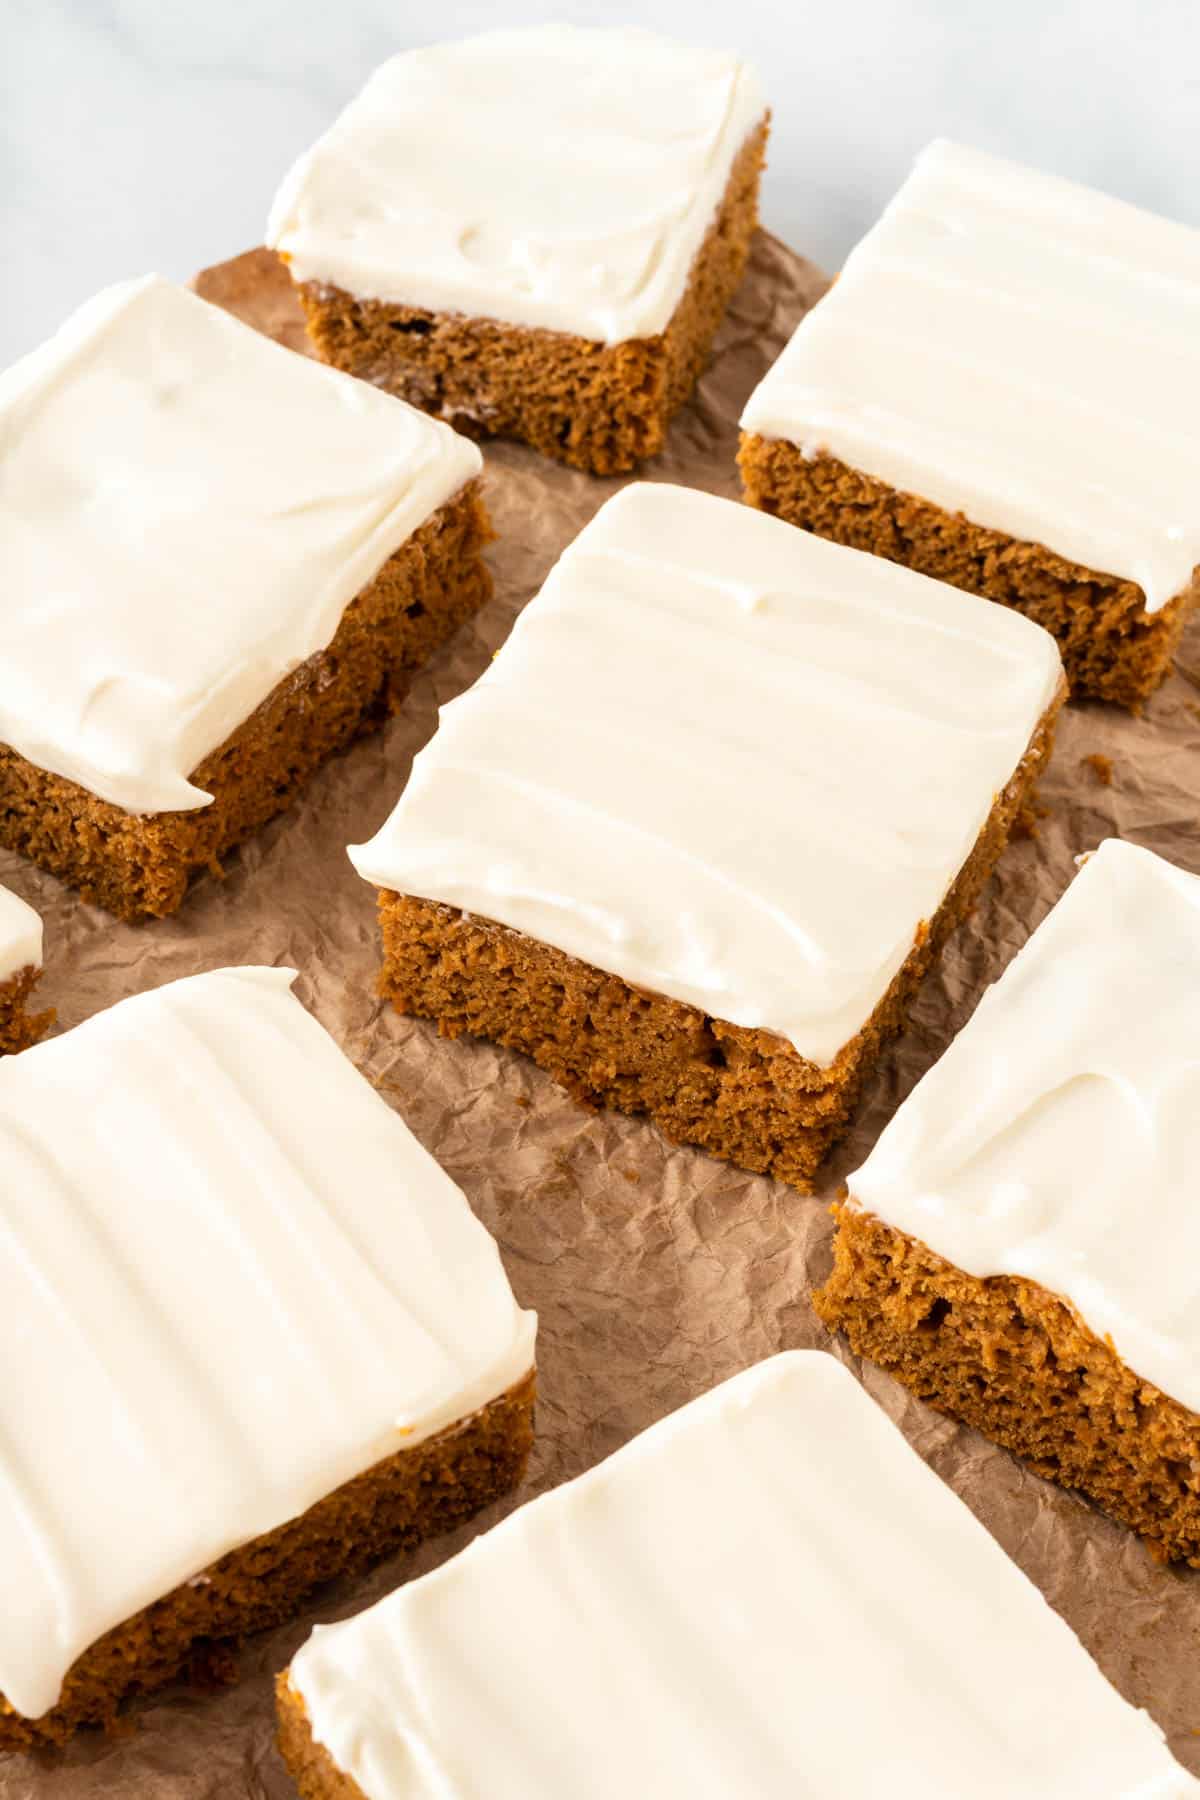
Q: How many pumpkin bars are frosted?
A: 8